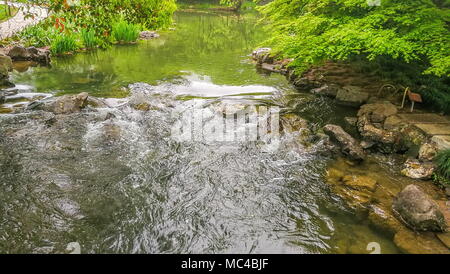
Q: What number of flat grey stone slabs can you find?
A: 2